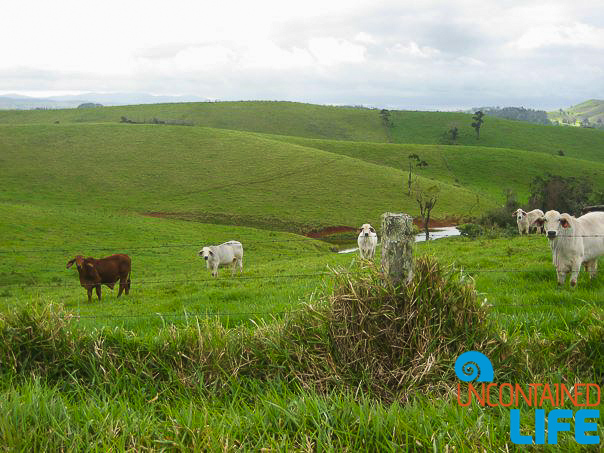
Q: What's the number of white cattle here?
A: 4